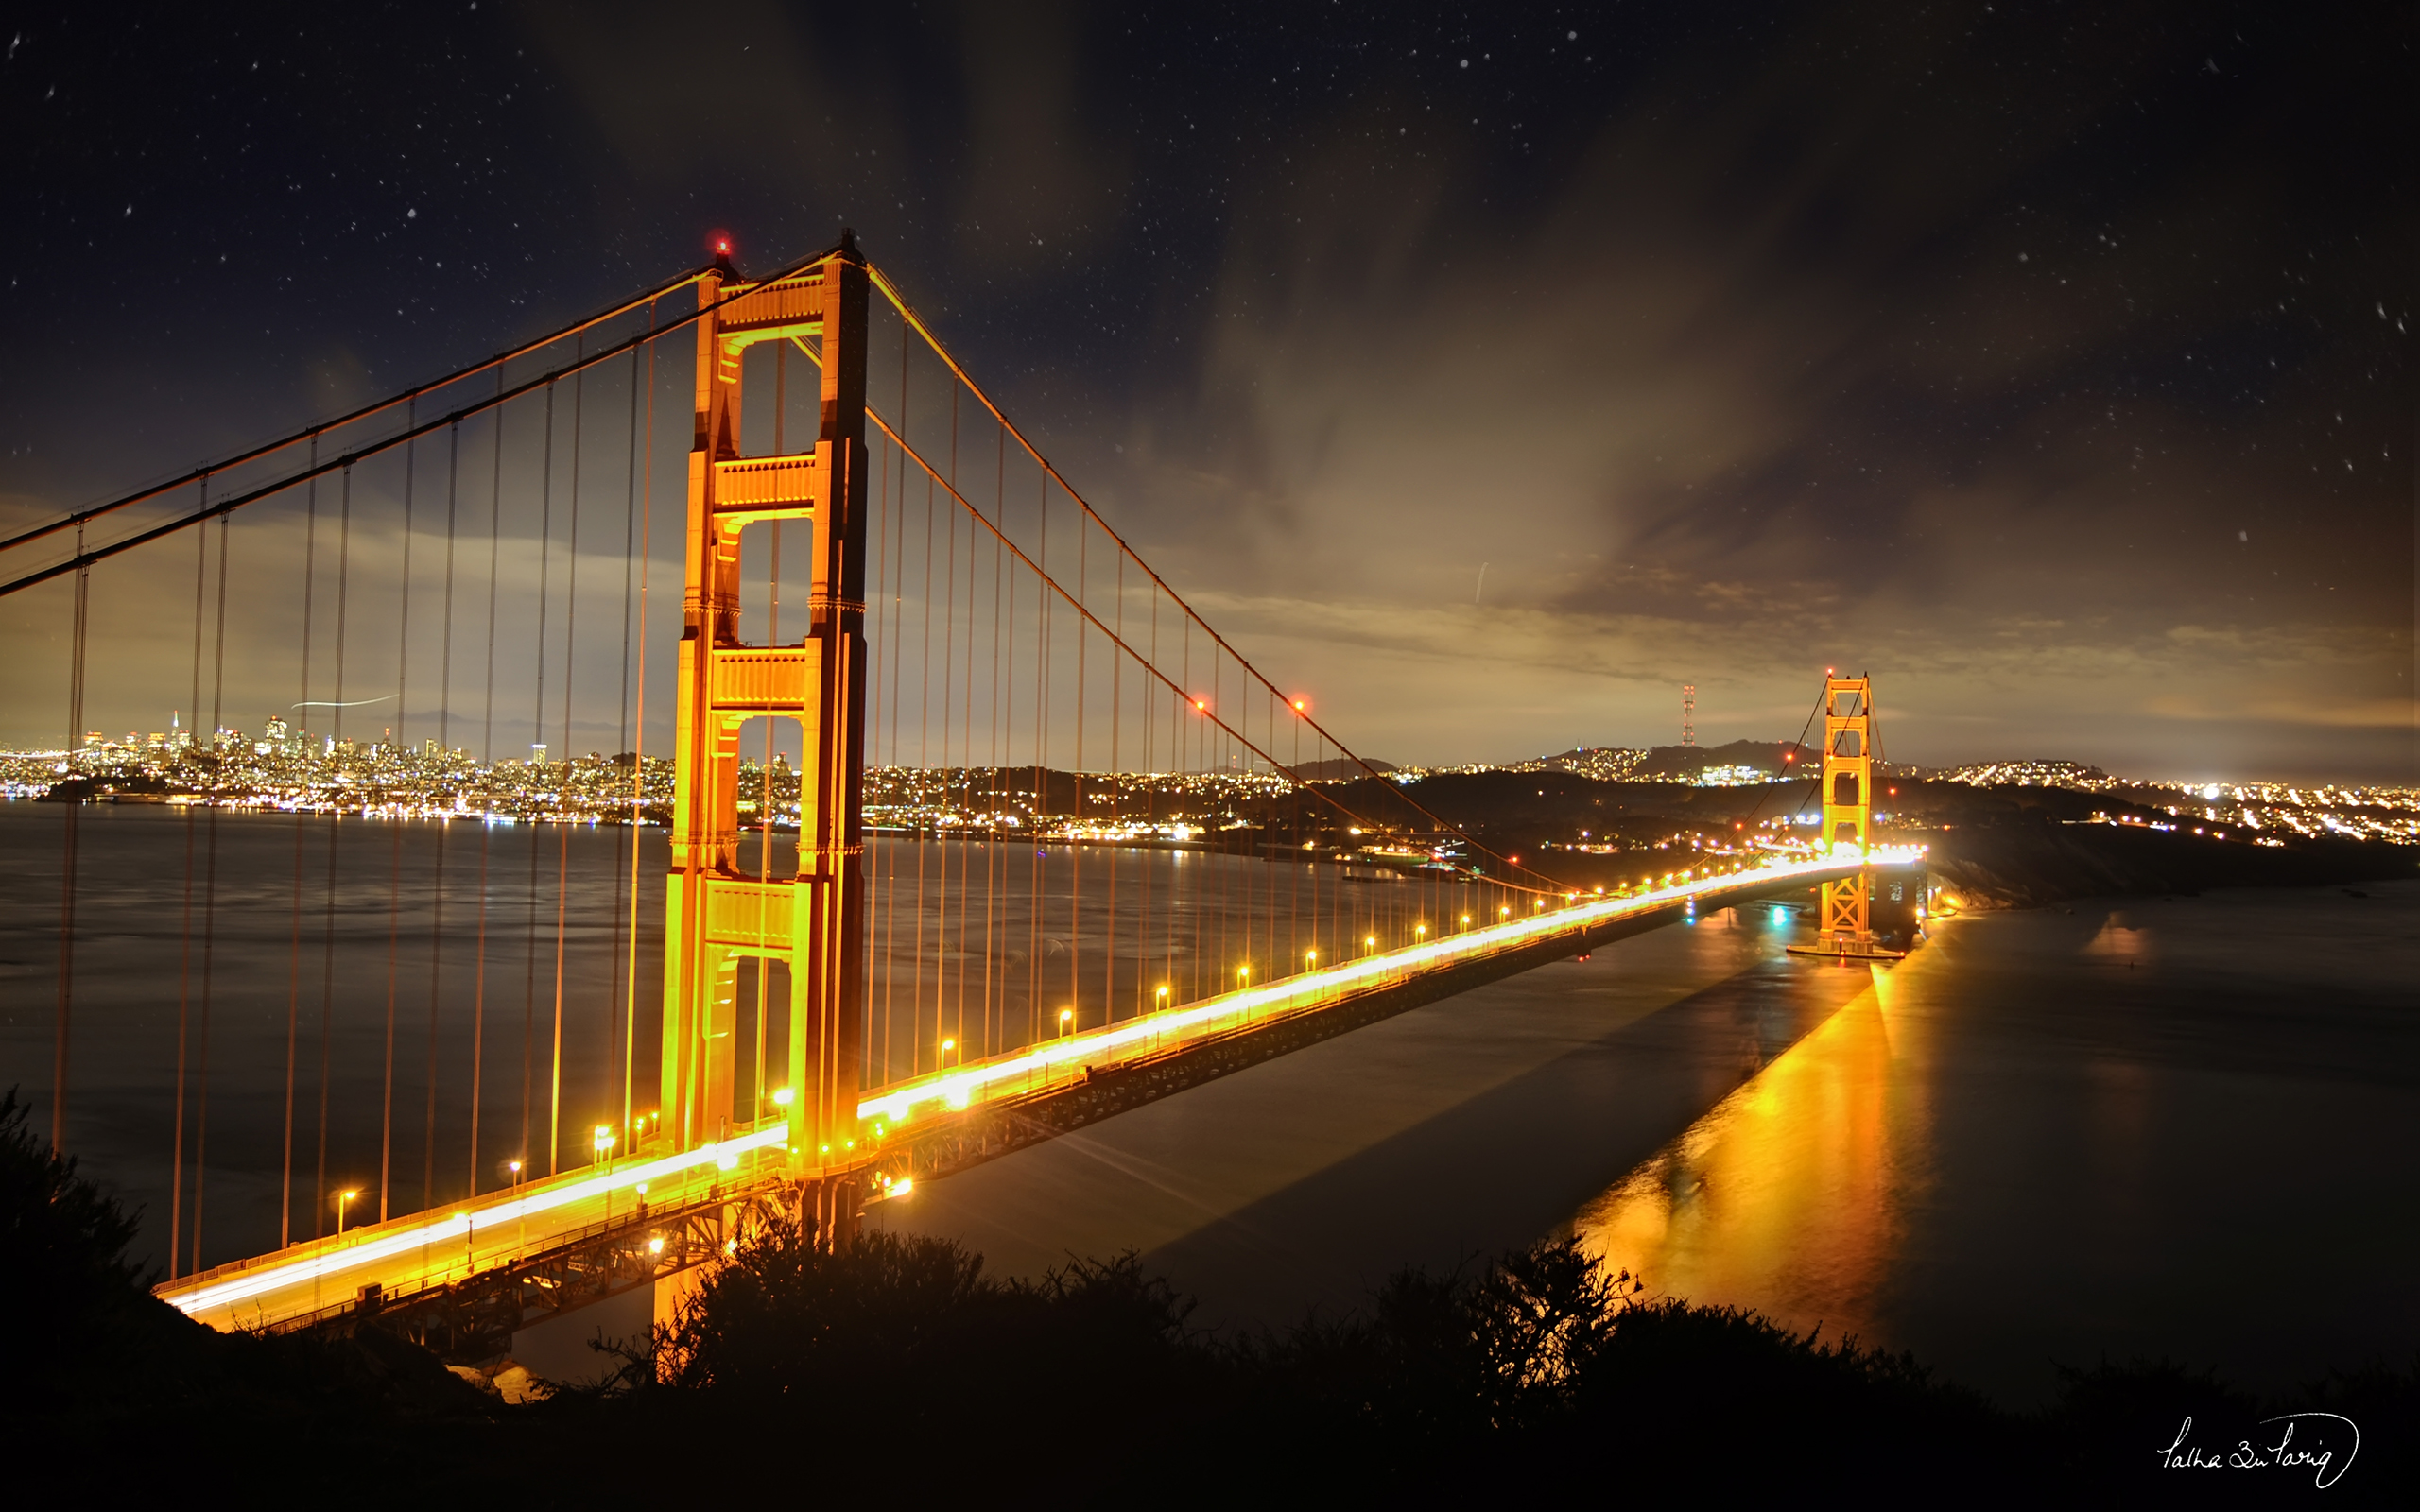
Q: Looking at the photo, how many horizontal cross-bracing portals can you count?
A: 8